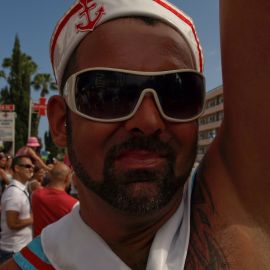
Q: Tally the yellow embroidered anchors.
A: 0